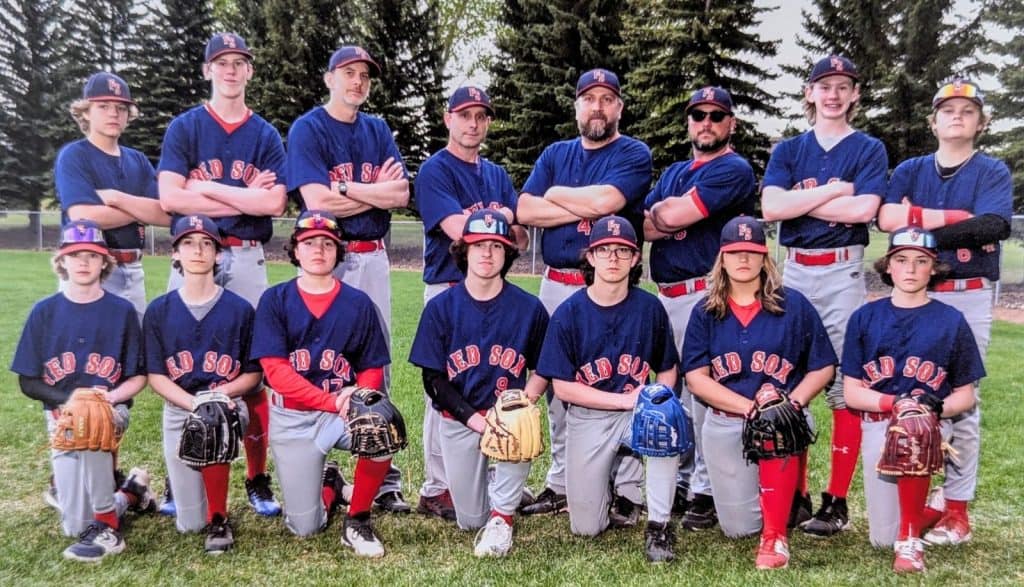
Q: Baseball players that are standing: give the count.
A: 8